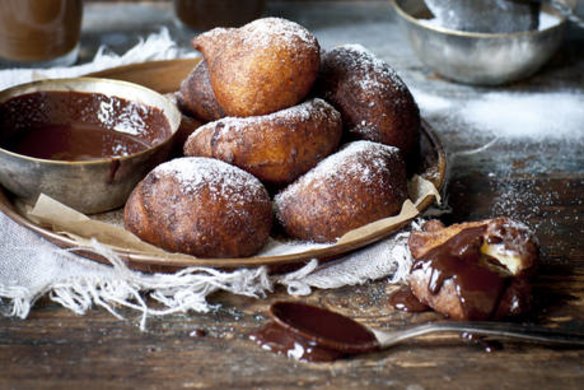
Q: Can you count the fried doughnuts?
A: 7